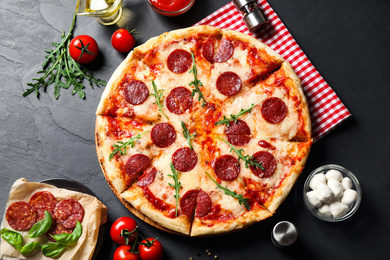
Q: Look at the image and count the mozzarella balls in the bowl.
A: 9